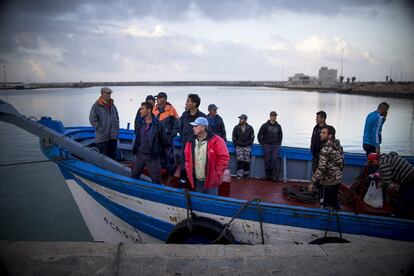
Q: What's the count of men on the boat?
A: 13